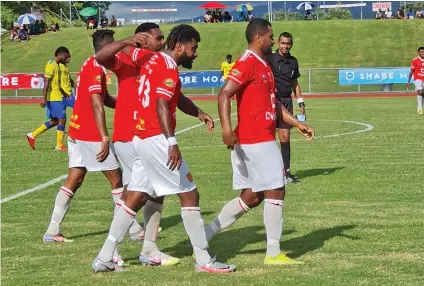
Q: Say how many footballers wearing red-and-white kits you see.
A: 5